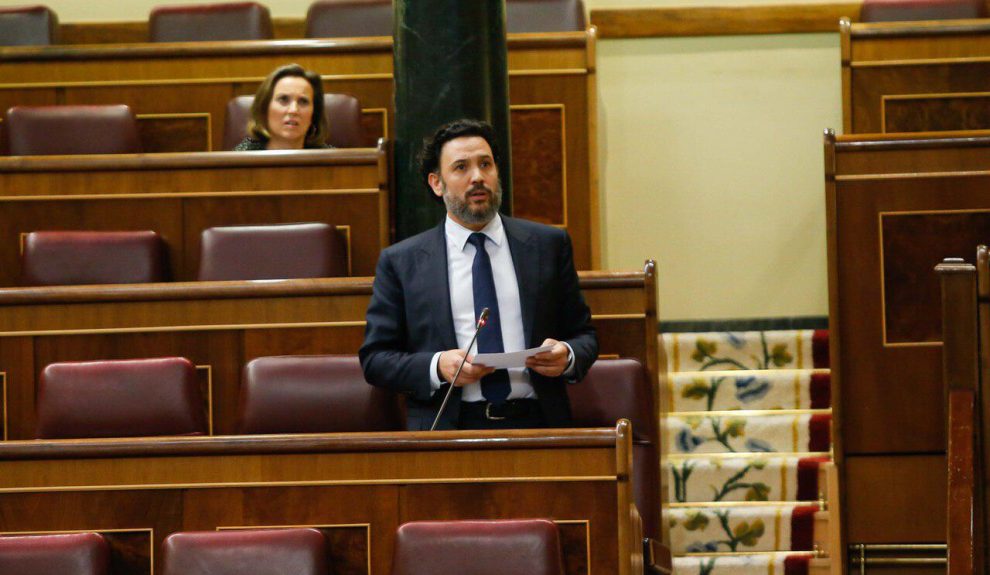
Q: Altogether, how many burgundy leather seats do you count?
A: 15